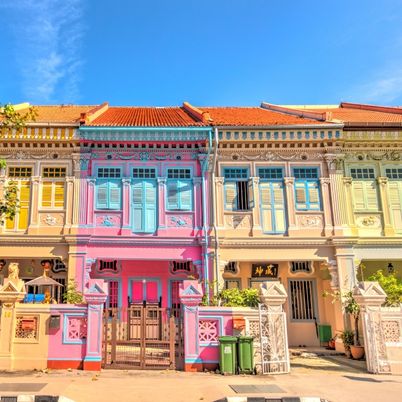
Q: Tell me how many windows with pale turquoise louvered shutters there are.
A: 3